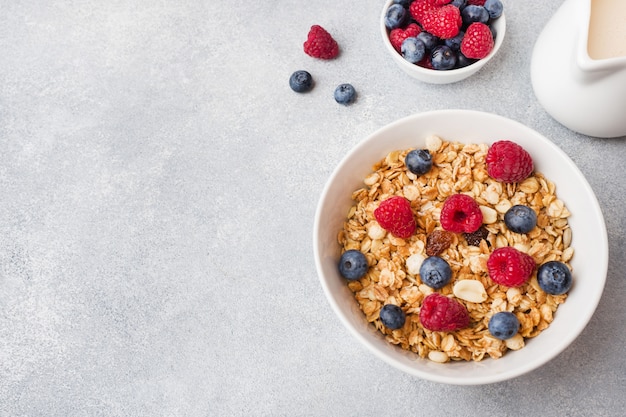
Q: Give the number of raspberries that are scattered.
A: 1